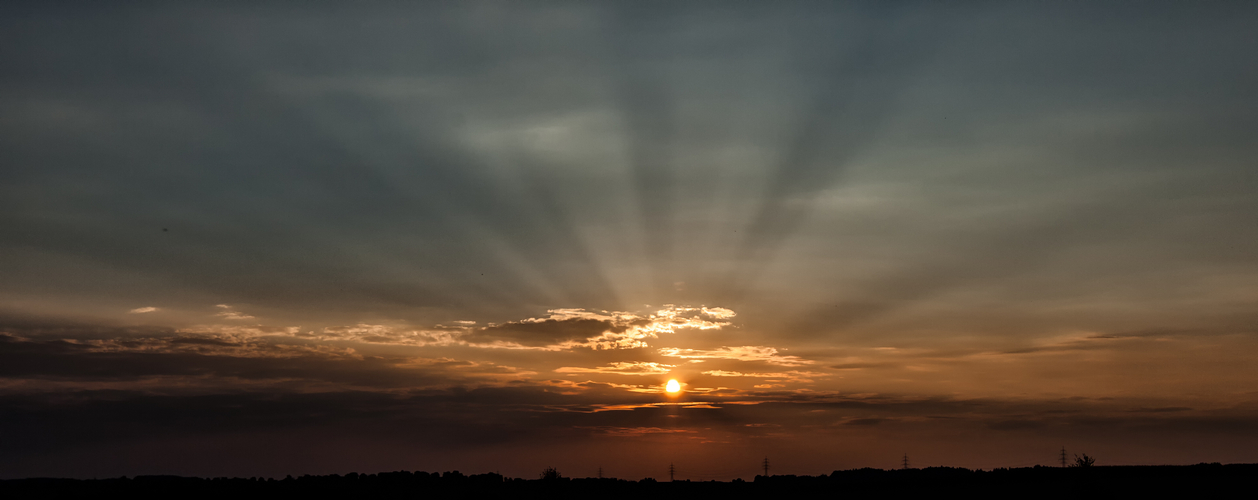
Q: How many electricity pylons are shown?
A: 5